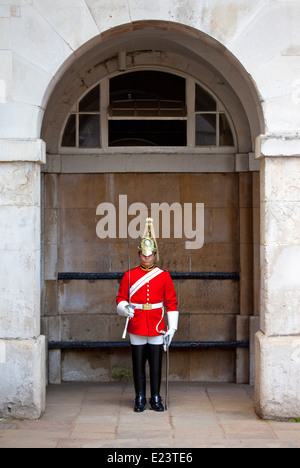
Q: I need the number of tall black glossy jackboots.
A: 2